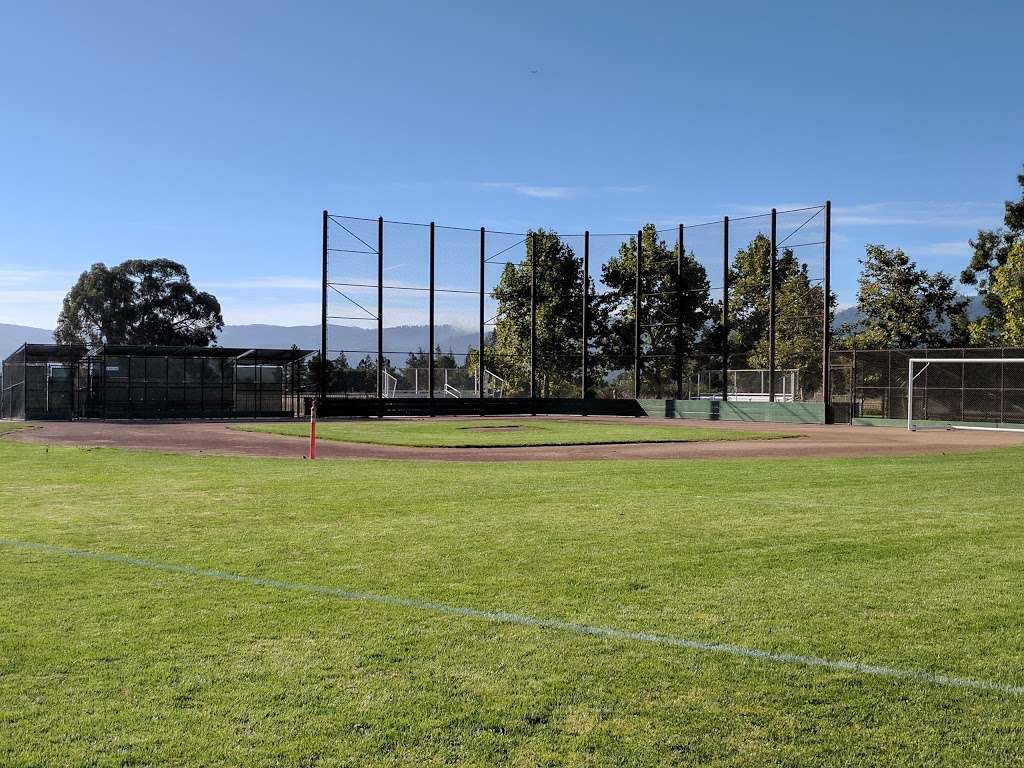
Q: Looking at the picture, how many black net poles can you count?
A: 11